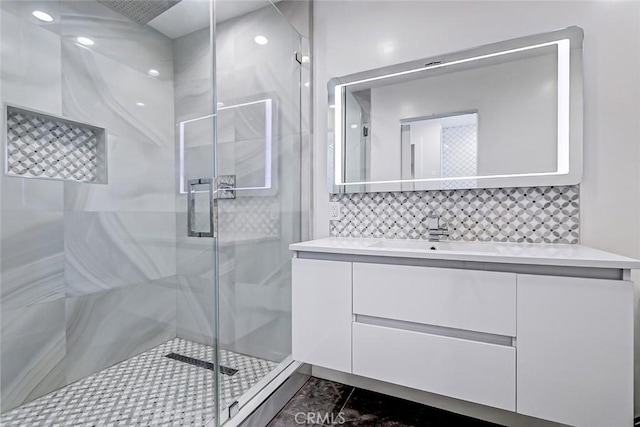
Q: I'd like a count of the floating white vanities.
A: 1